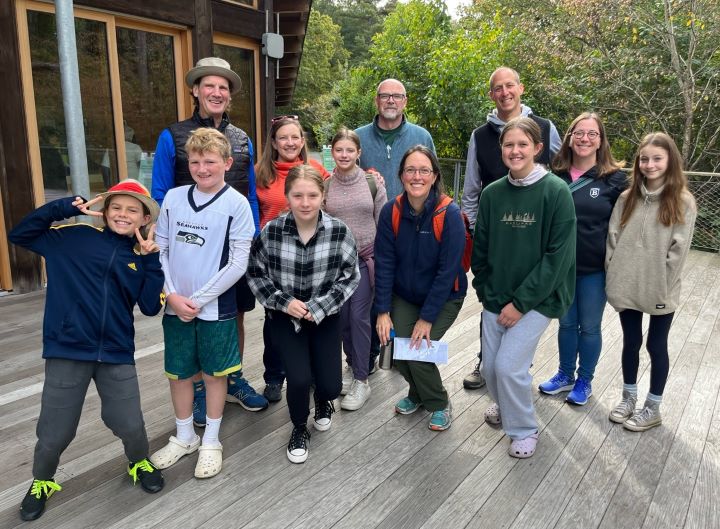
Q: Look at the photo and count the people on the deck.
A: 12